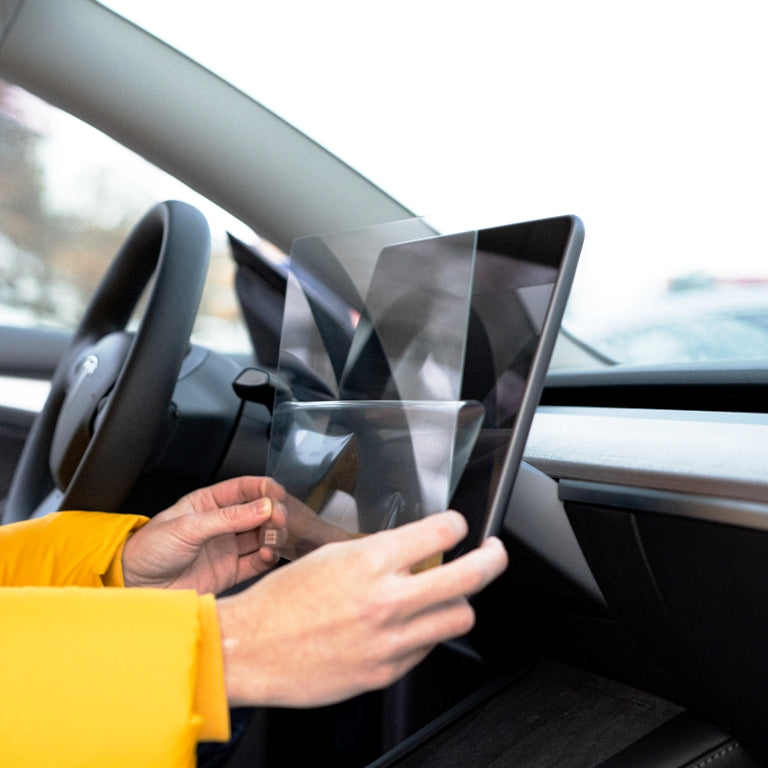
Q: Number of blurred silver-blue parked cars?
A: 1